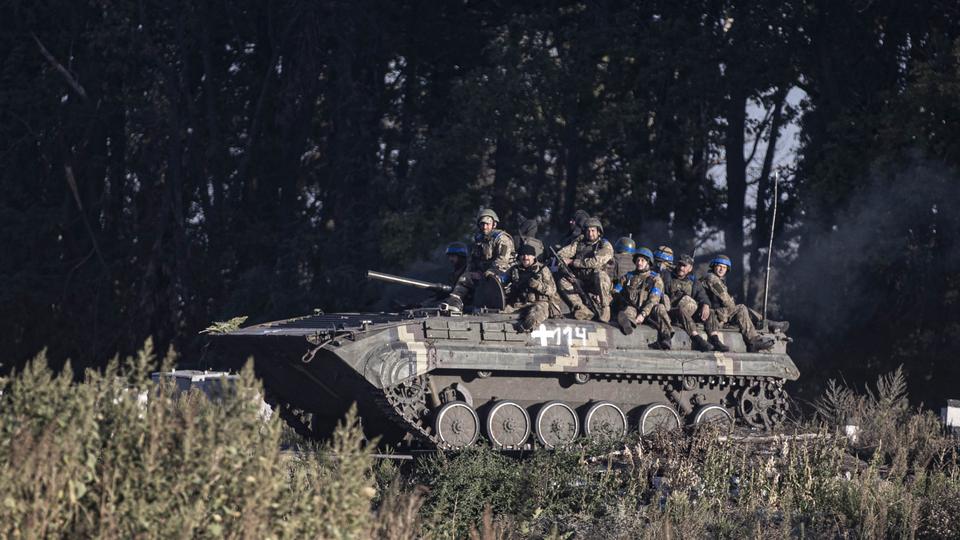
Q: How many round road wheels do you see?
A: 6